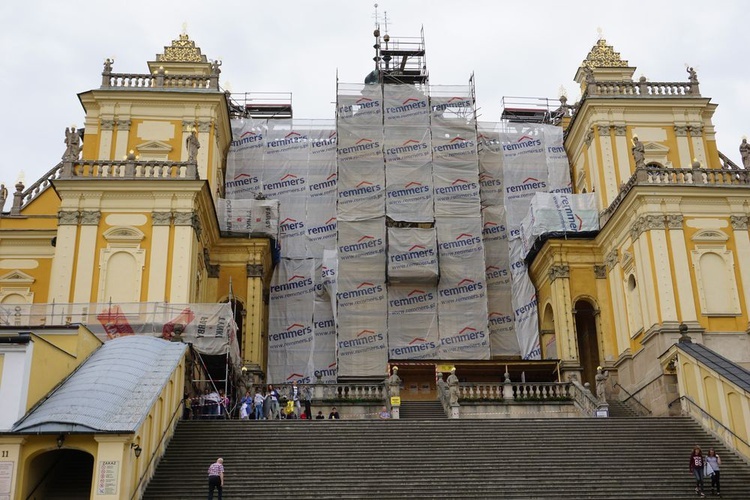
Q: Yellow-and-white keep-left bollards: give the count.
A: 0